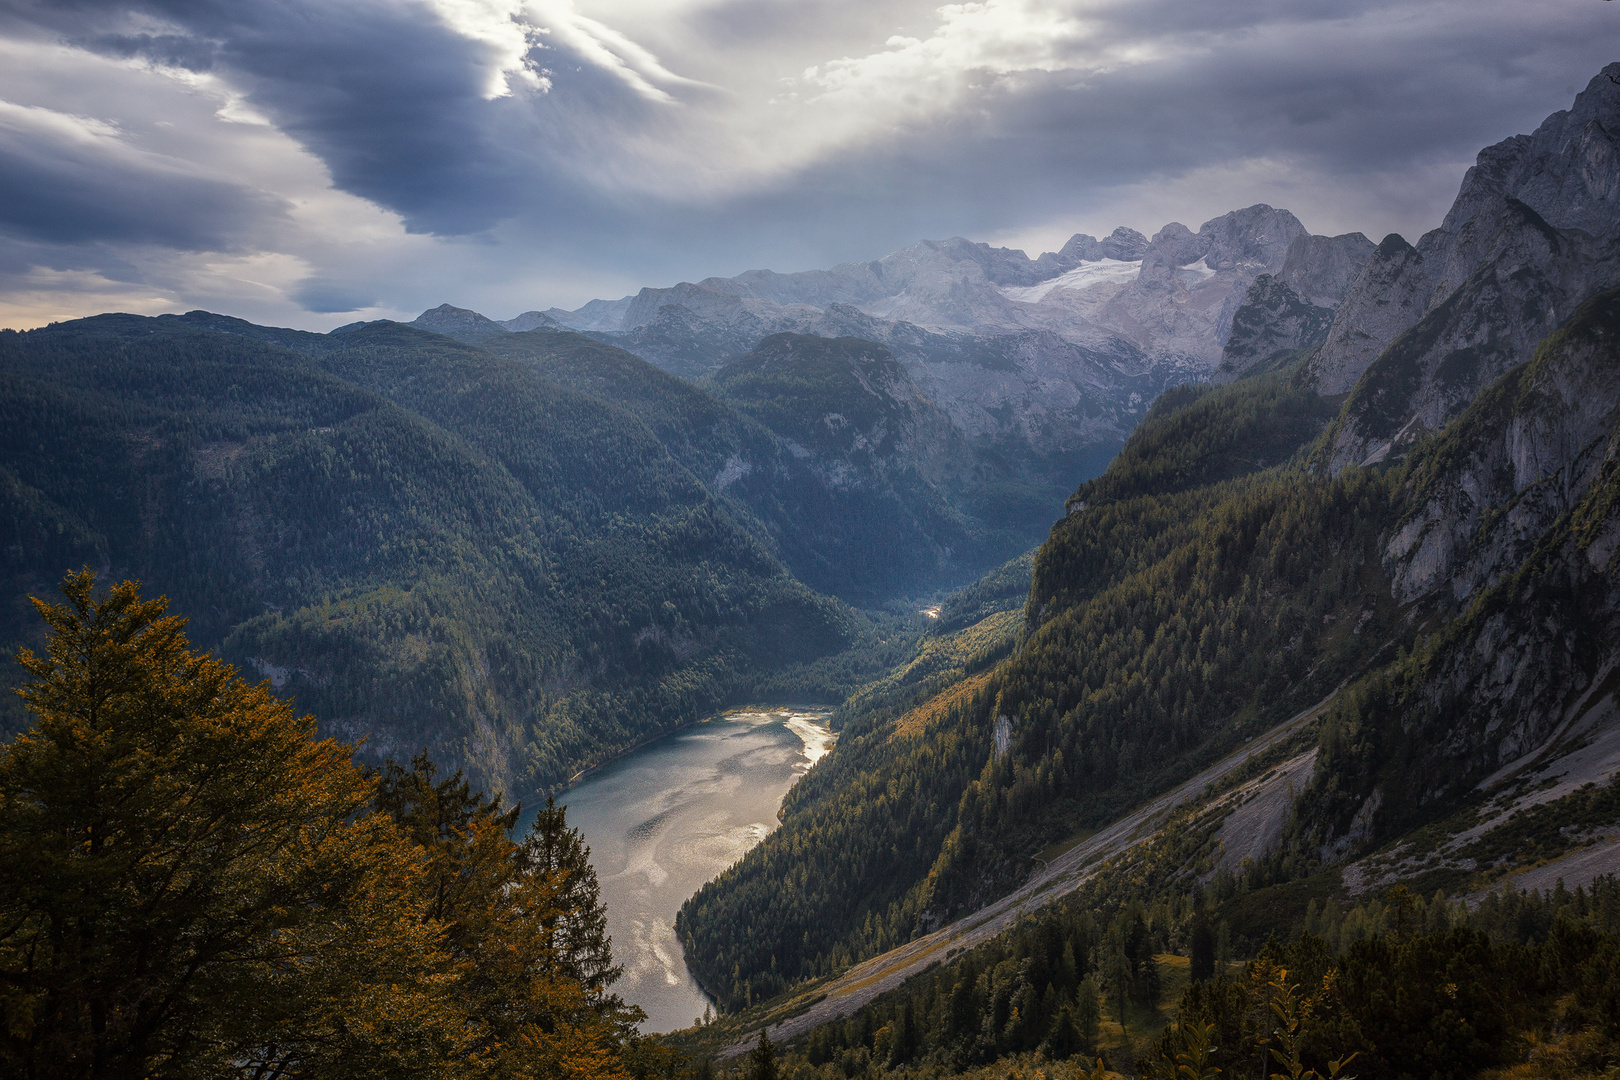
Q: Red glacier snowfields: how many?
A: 0